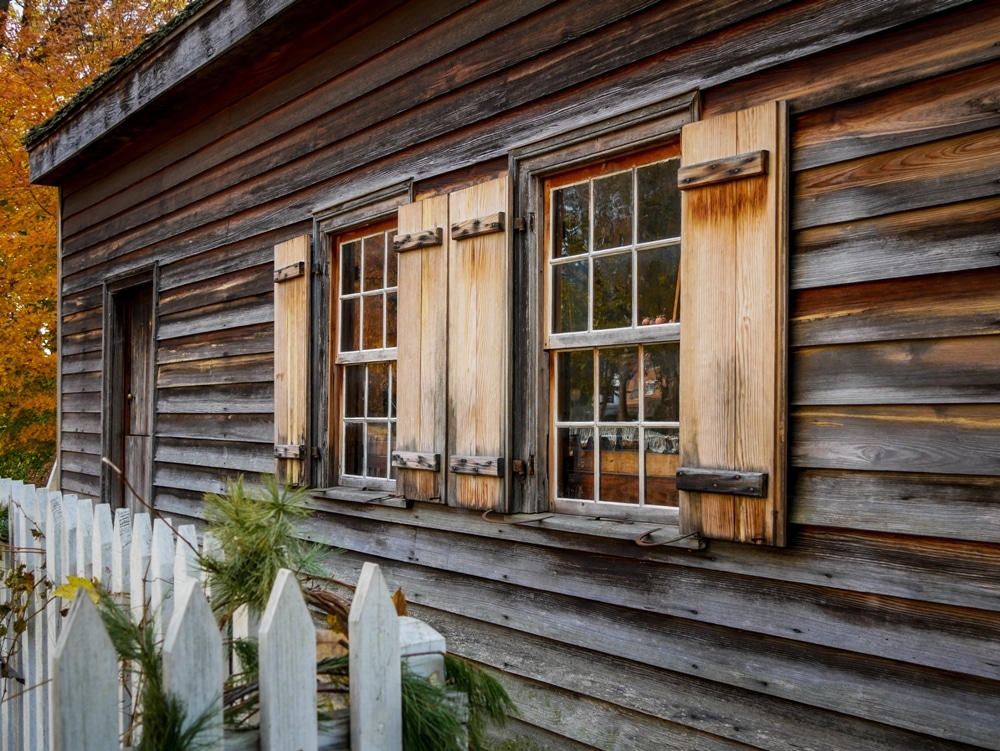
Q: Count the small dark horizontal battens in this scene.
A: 8